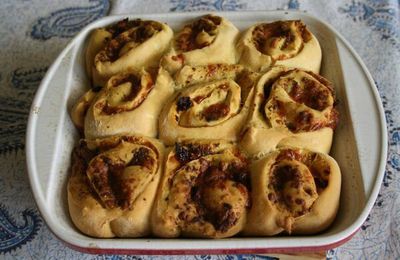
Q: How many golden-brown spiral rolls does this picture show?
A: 9